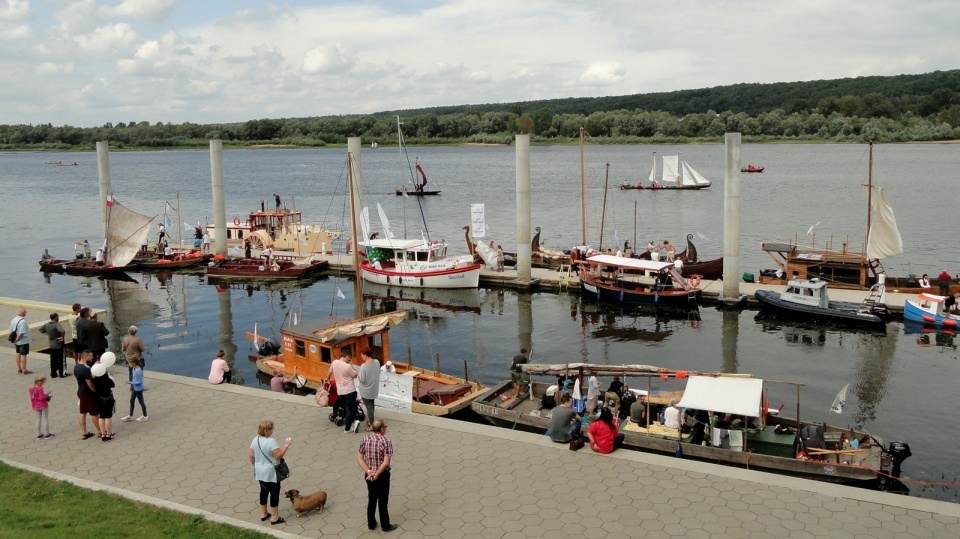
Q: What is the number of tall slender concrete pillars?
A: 5